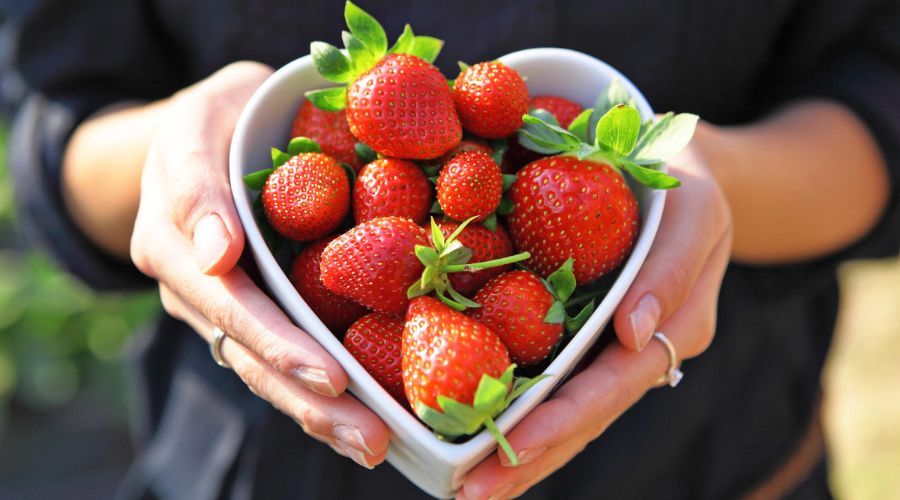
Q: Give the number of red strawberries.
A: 15